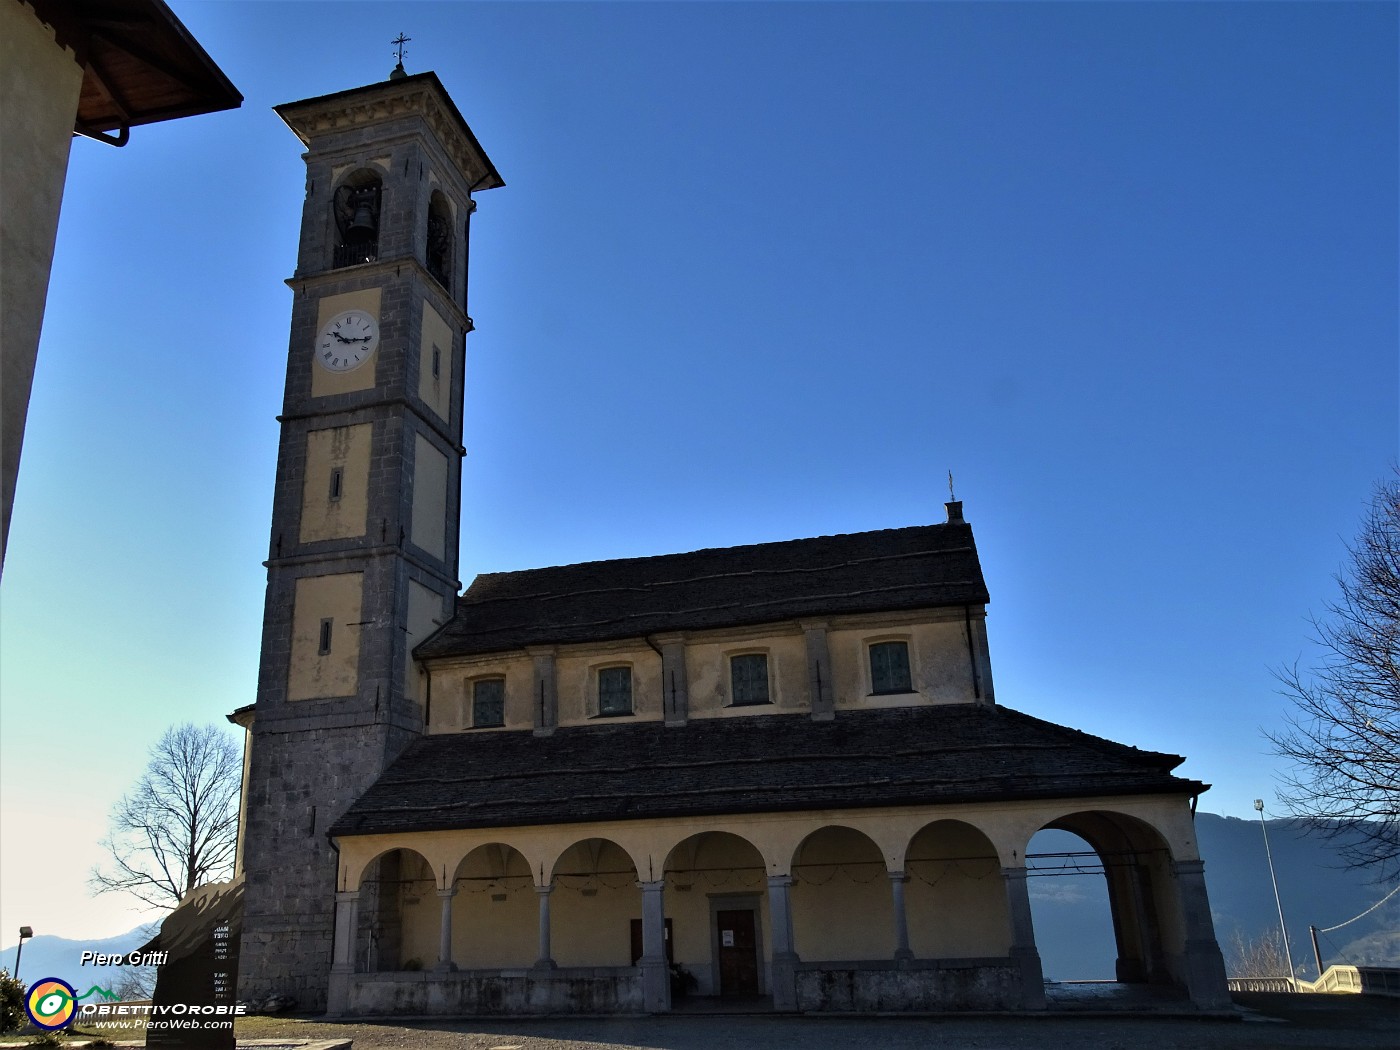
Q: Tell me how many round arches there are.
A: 9